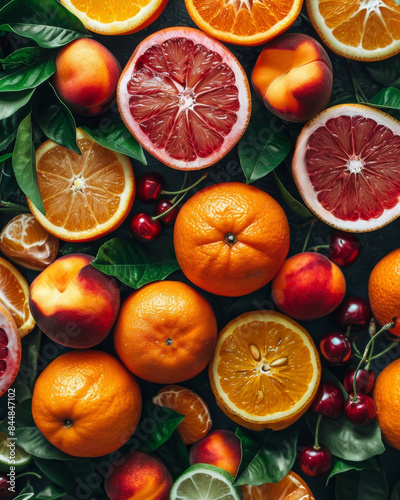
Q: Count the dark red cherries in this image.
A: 10